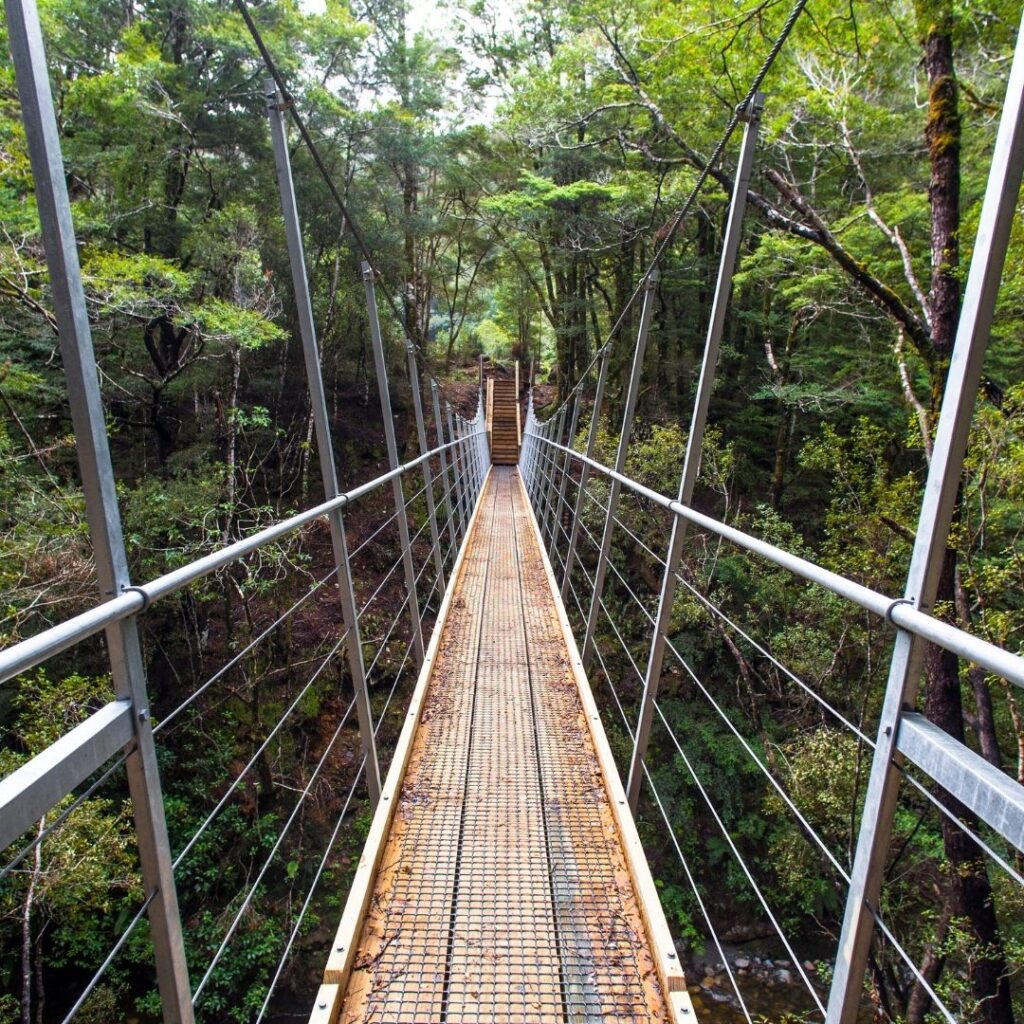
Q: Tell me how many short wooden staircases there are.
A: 1